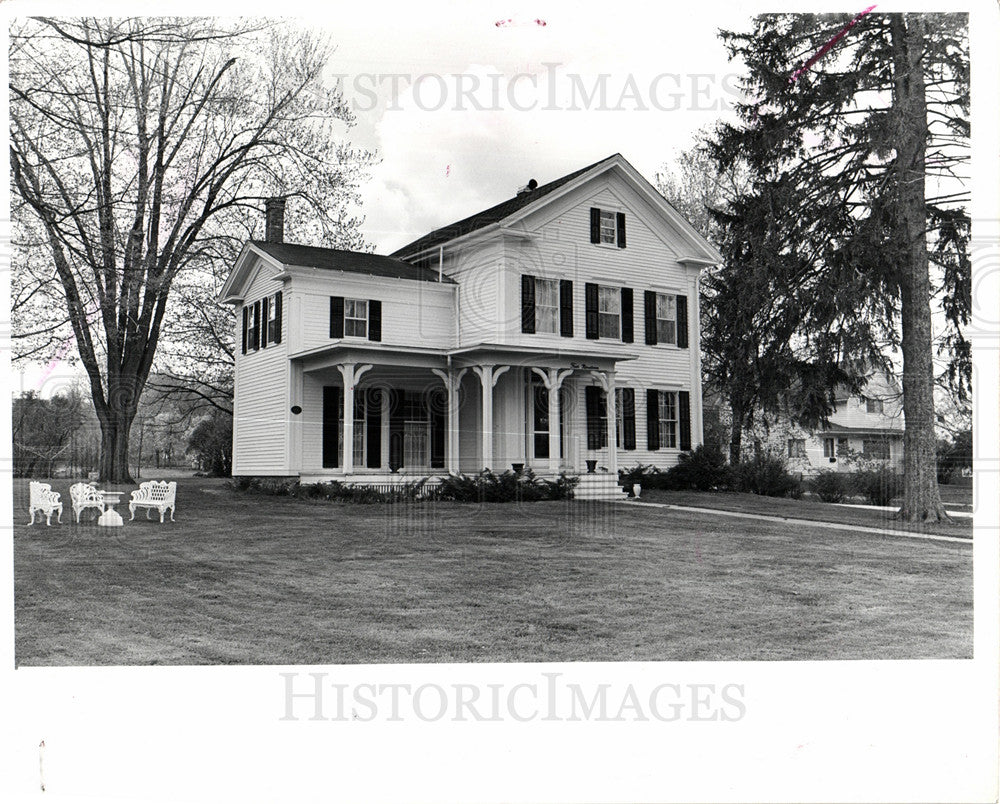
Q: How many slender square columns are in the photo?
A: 5